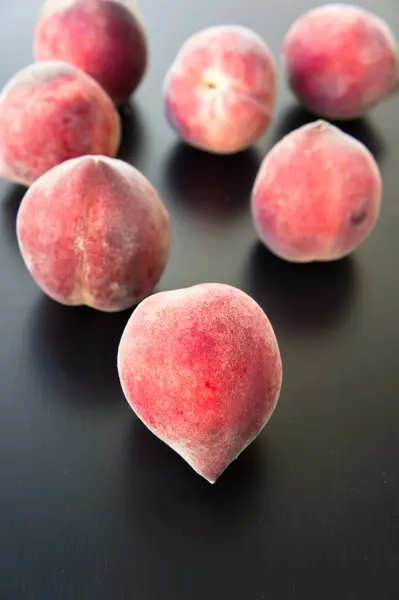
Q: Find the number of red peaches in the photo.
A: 7